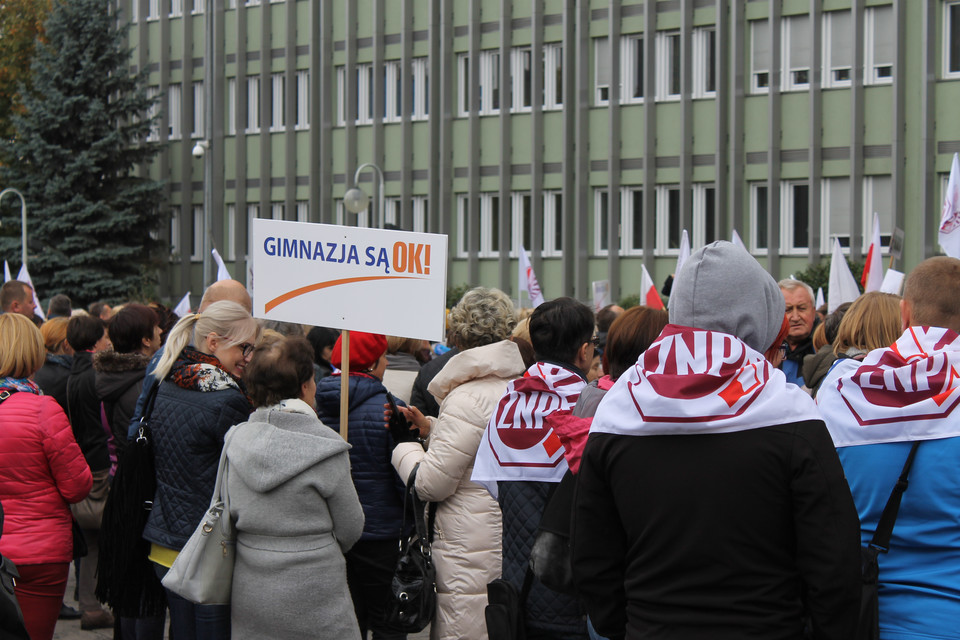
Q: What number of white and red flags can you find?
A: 2